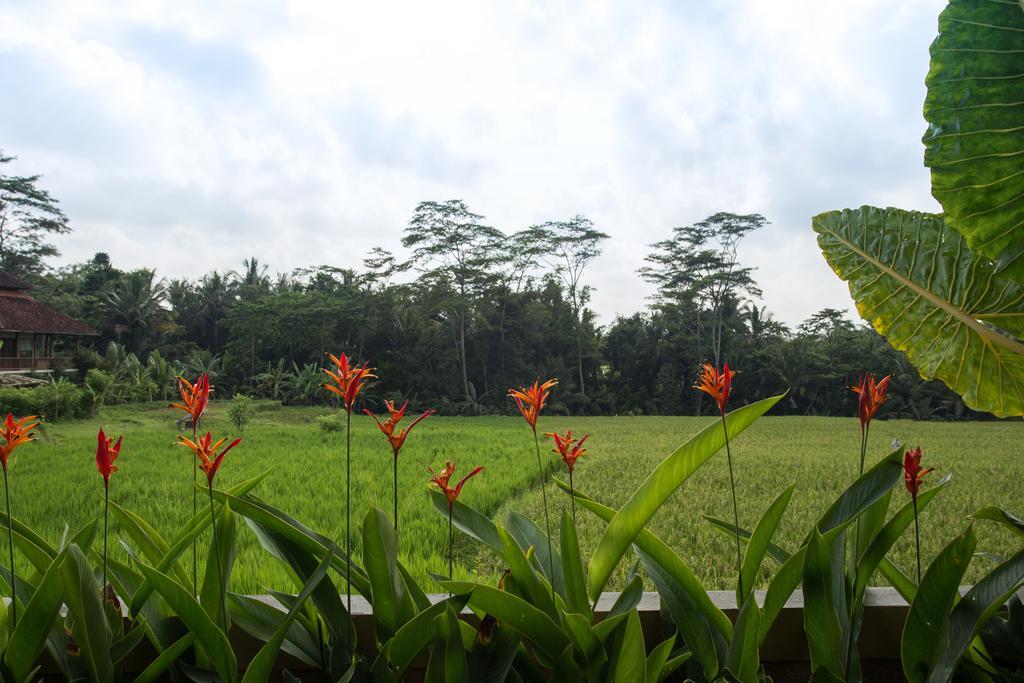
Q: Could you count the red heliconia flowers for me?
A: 12